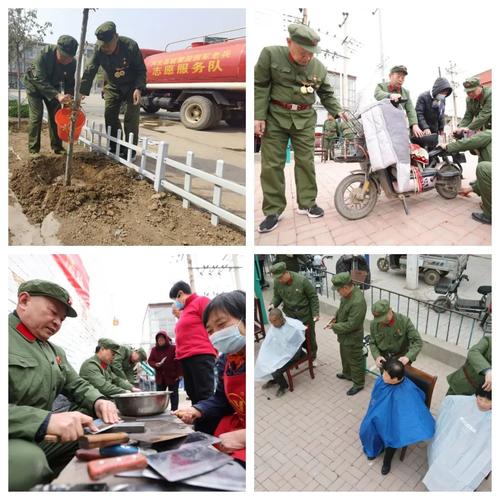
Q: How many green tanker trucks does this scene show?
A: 0